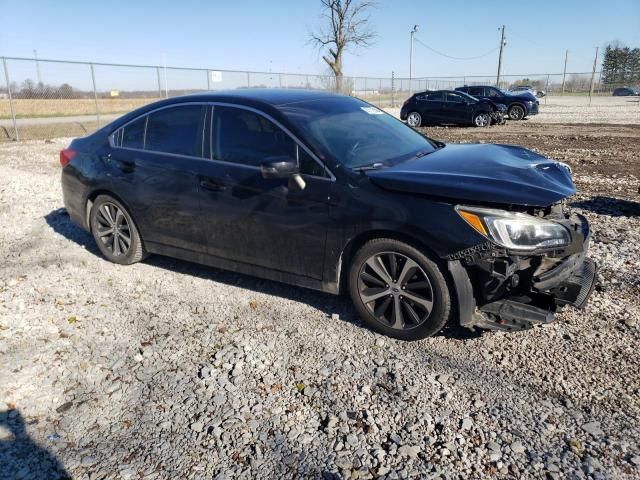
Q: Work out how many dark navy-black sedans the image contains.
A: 1